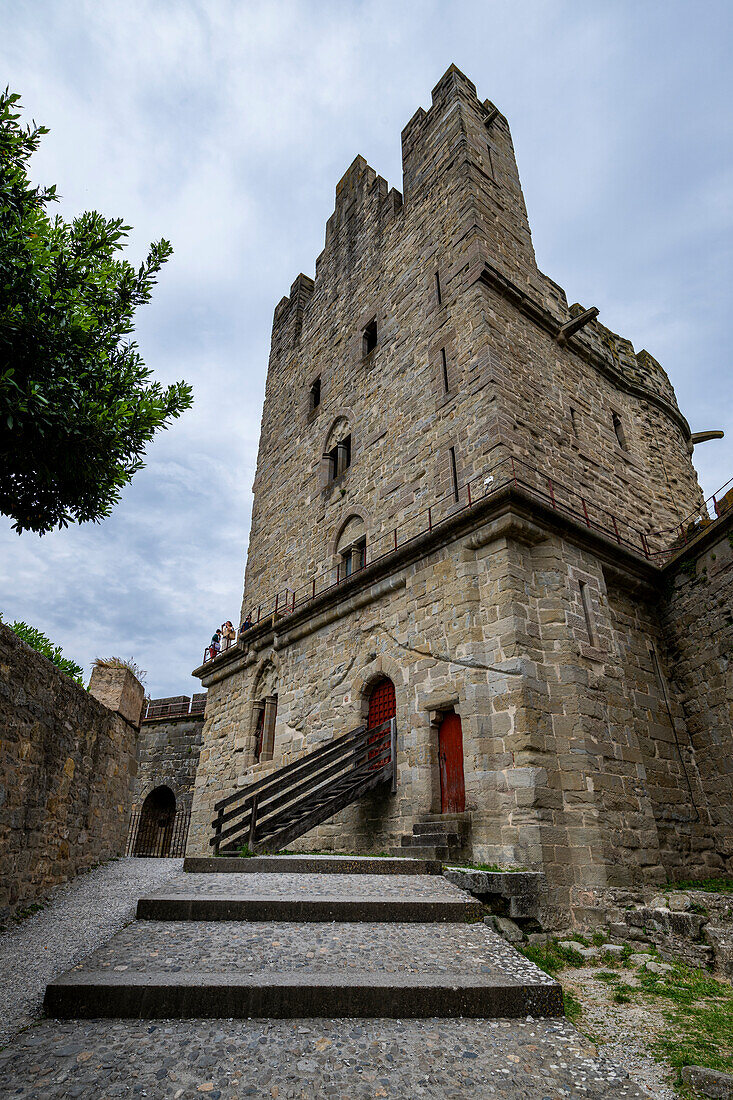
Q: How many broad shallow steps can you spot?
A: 3